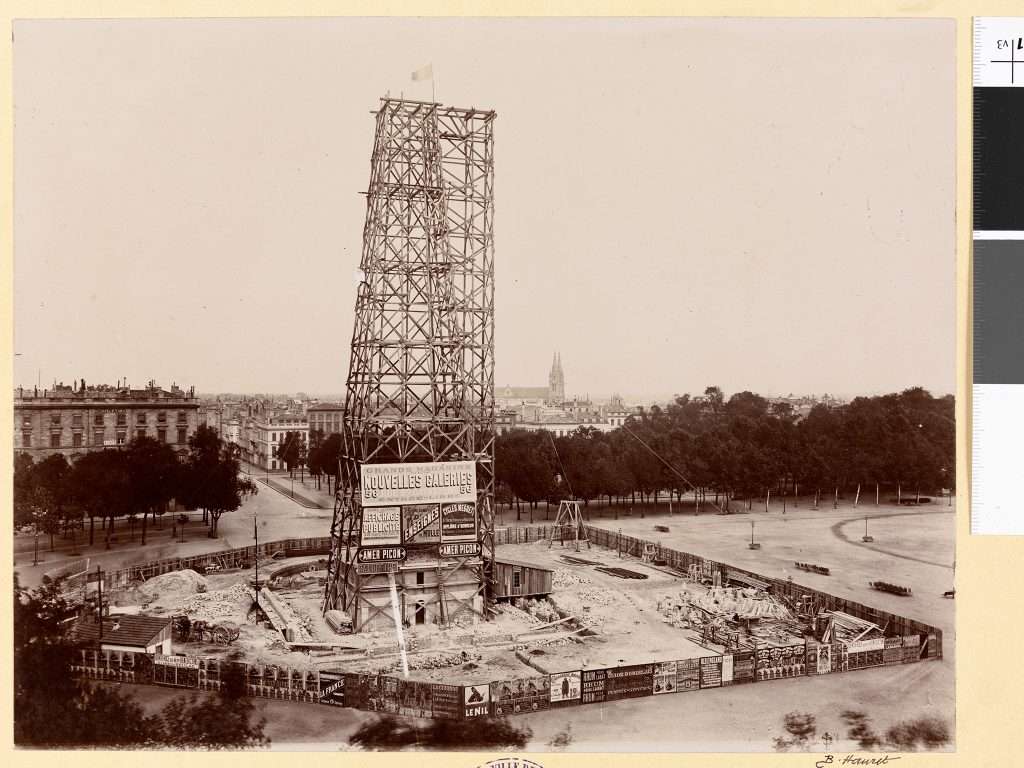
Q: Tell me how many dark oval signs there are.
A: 2